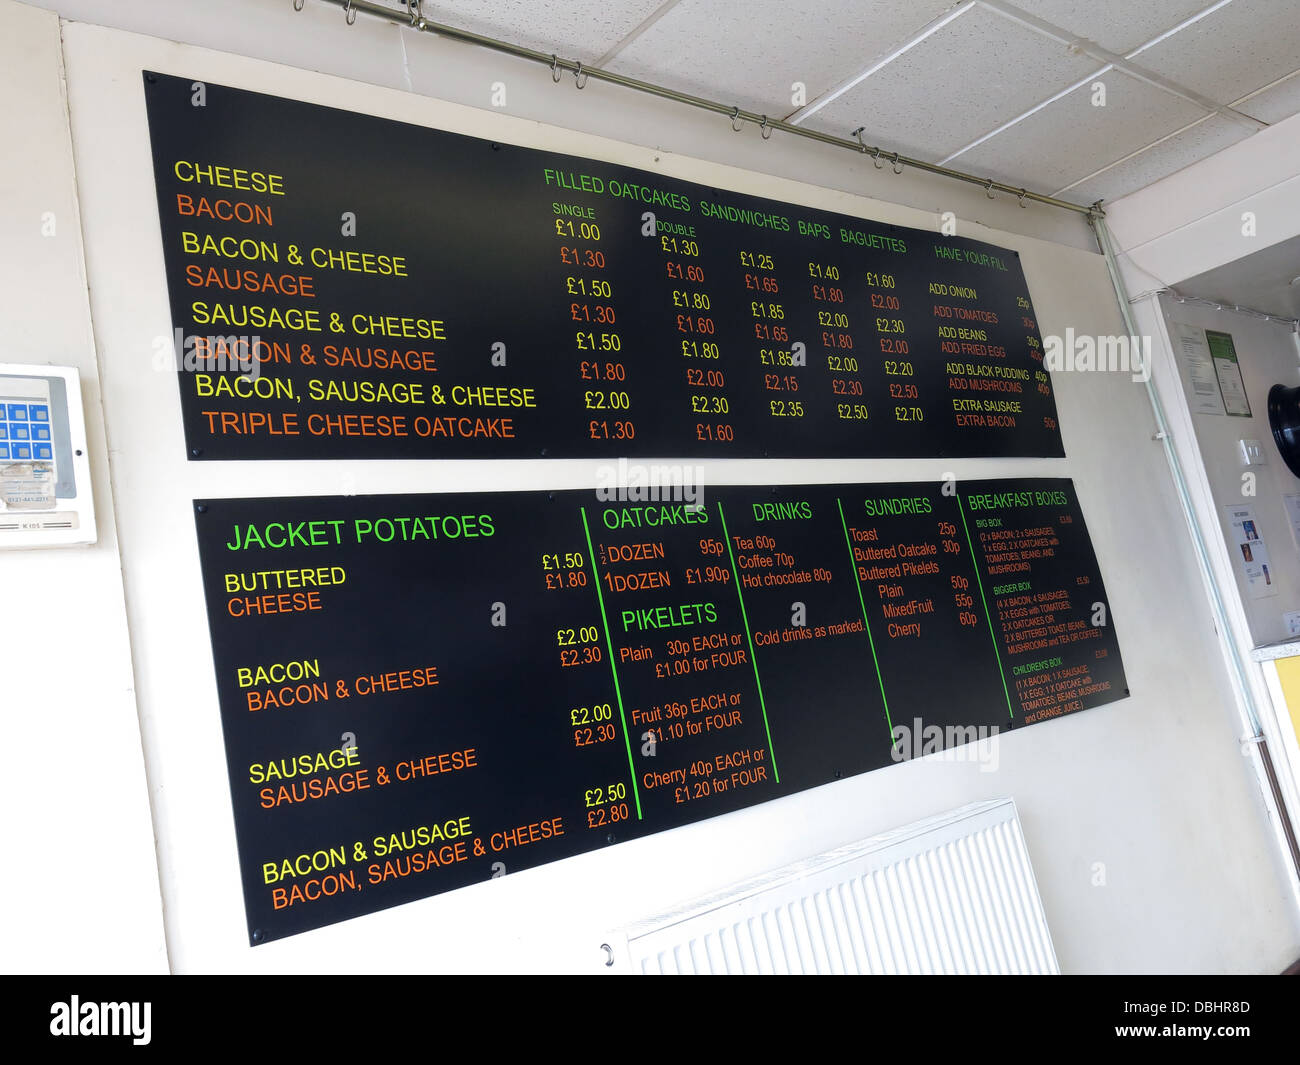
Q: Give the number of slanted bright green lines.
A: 4